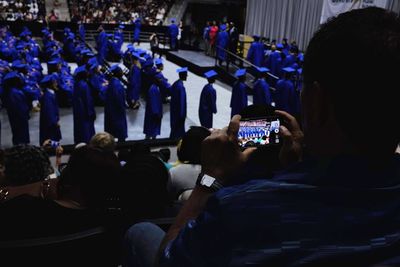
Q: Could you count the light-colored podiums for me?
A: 1